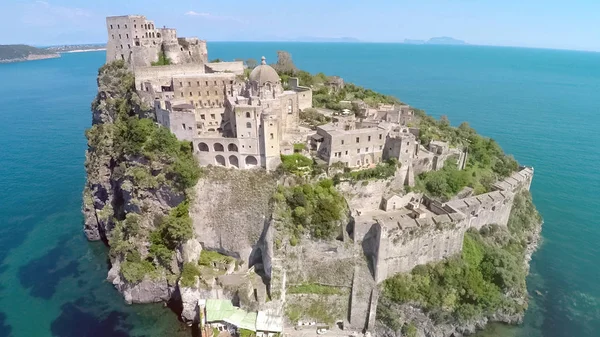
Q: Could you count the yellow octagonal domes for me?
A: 0